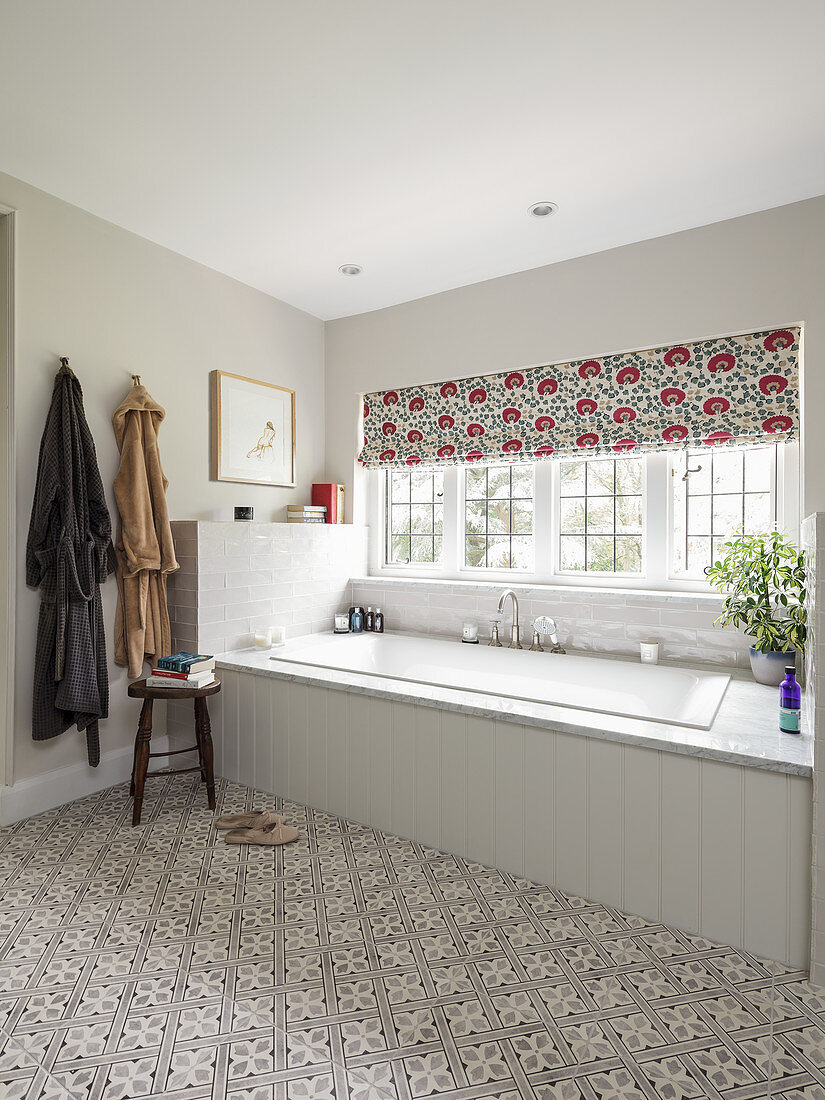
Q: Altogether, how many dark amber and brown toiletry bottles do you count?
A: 2